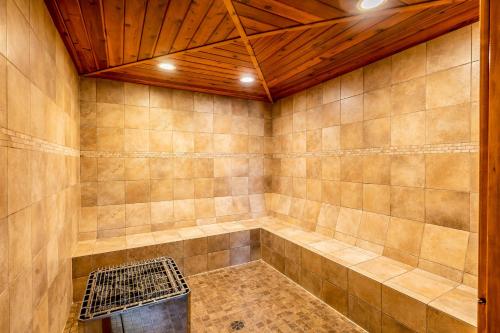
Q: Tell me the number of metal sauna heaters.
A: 1